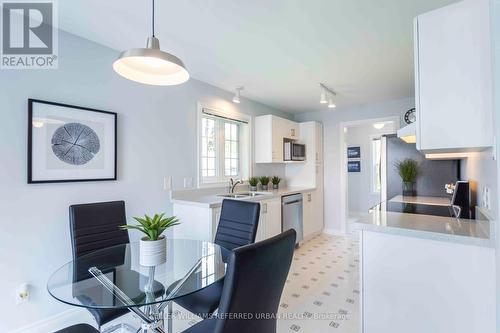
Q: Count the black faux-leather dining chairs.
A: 4